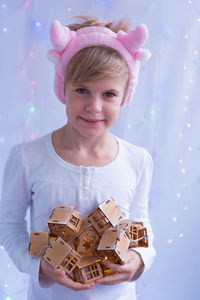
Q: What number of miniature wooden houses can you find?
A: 8